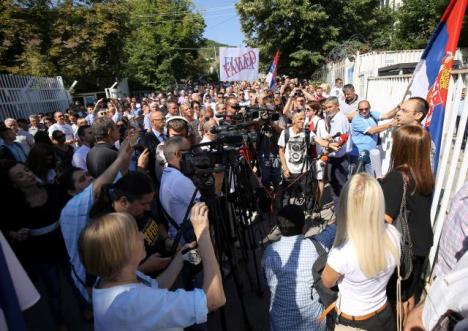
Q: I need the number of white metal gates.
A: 2